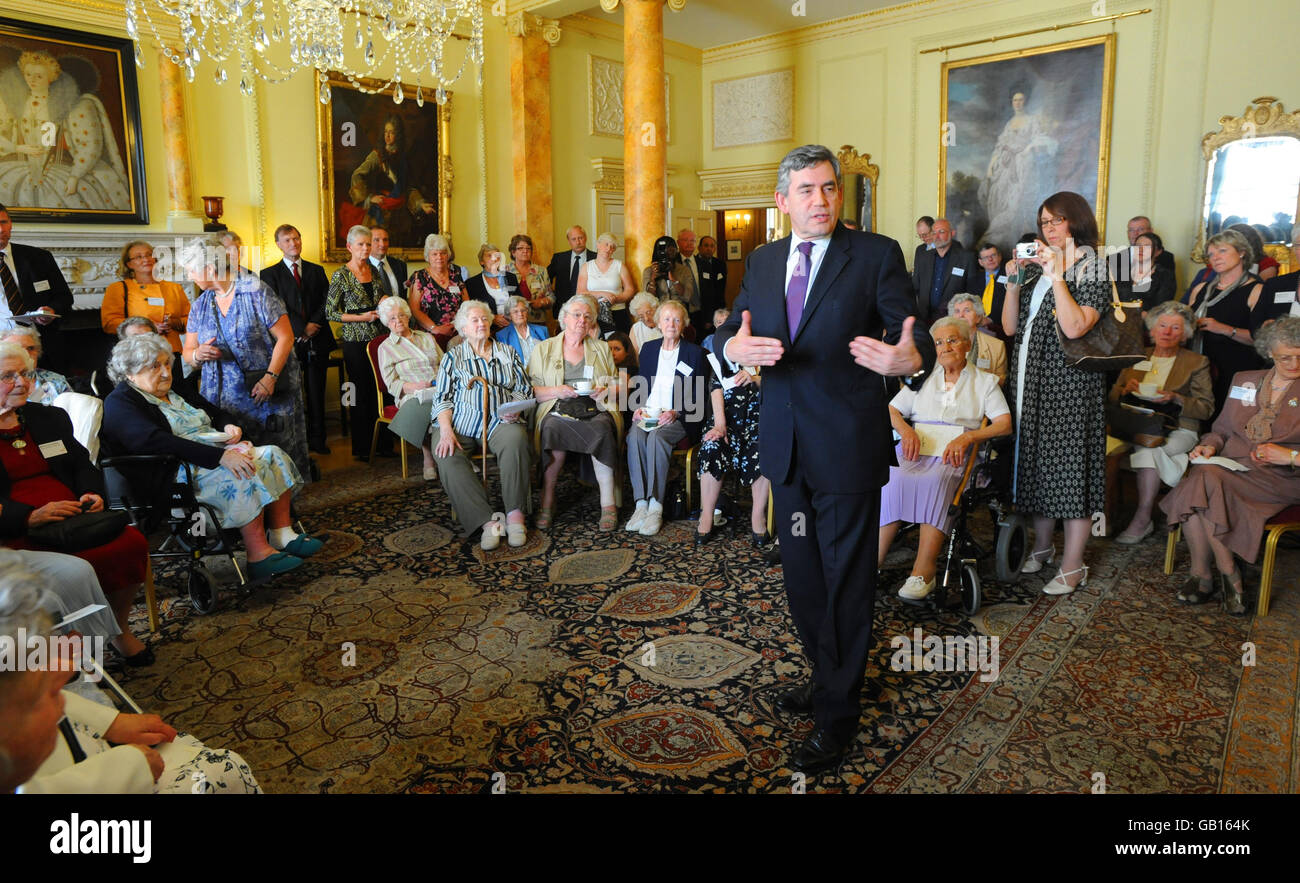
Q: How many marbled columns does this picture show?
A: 3